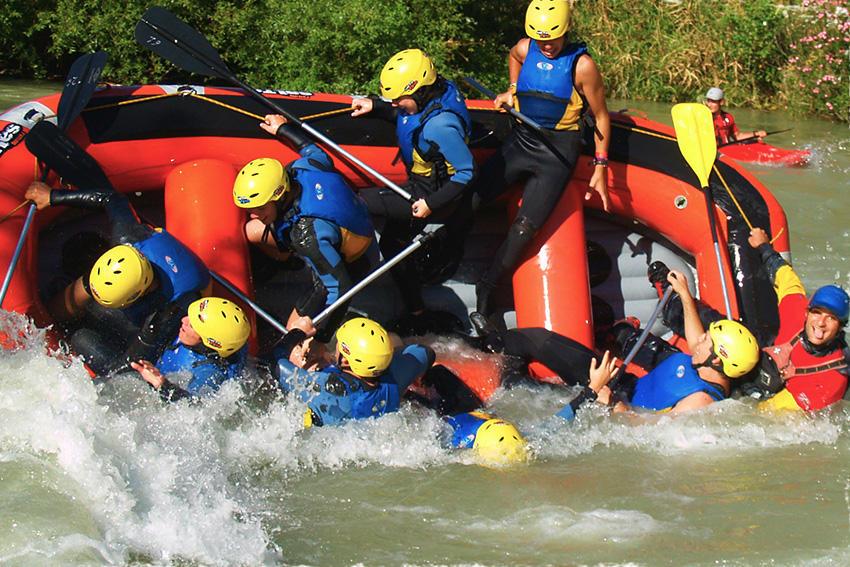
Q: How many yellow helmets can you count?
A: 8